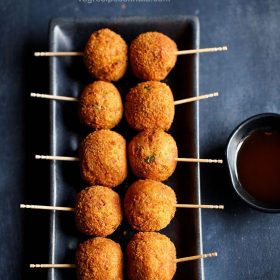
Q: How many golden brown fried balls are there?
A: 10